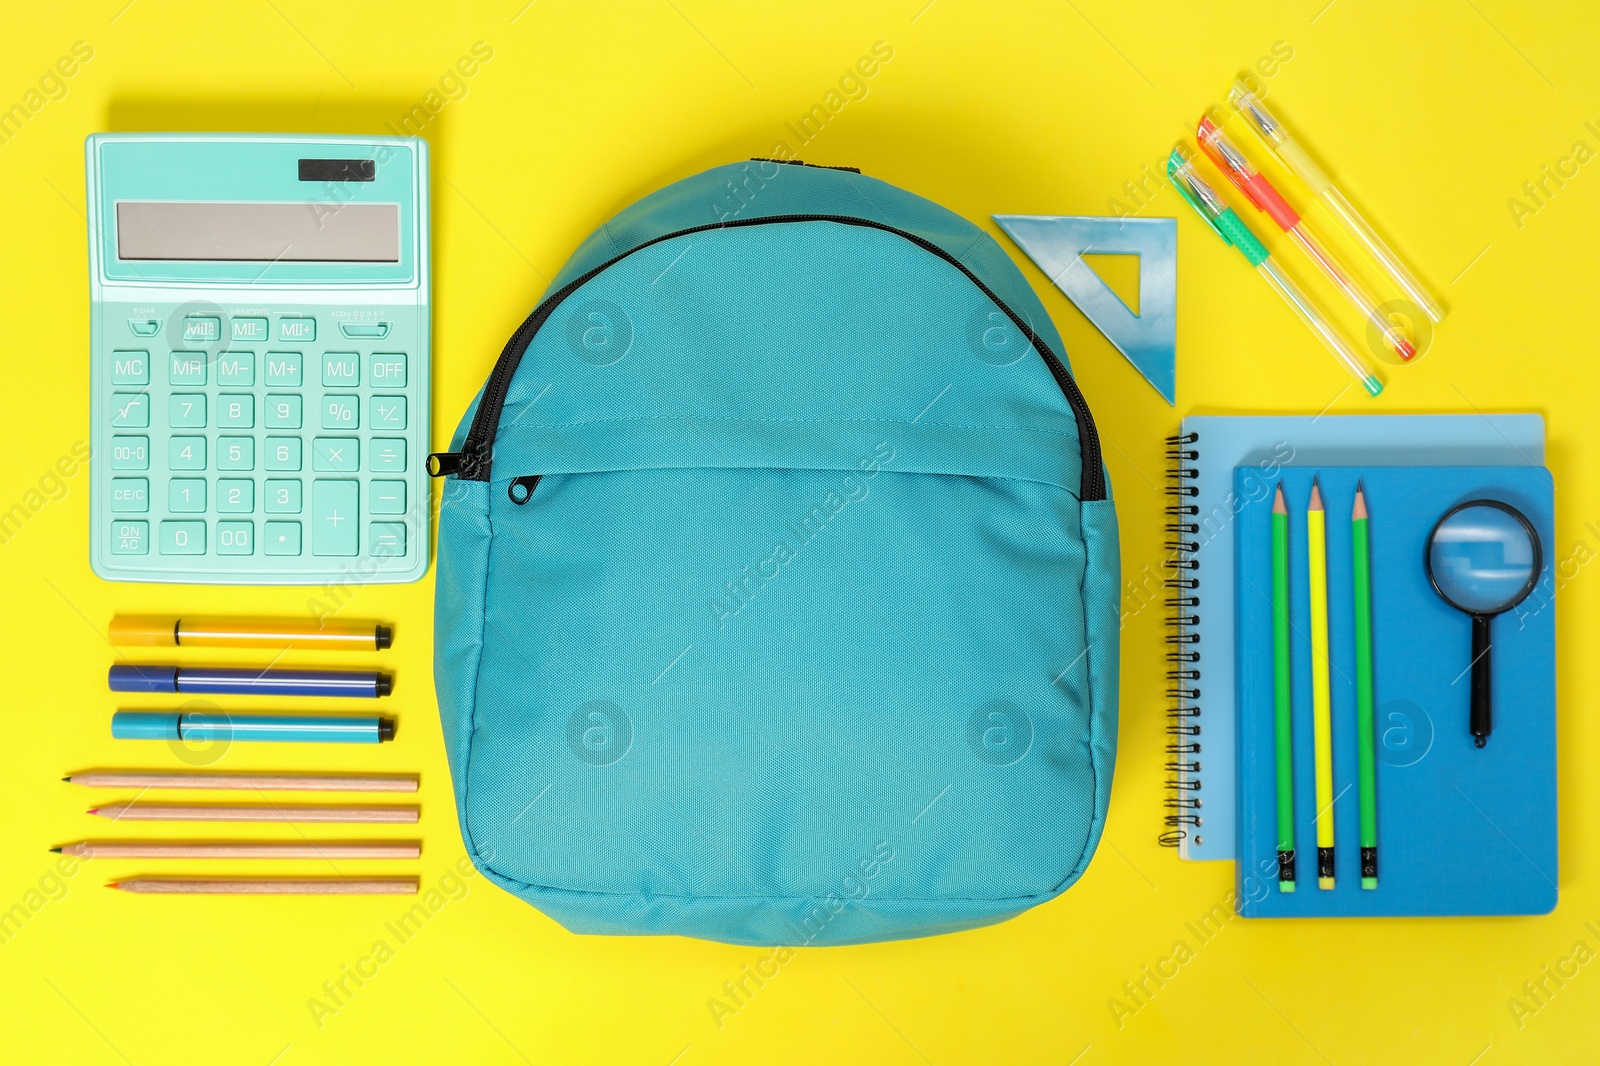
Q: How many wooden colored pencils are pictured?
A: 4